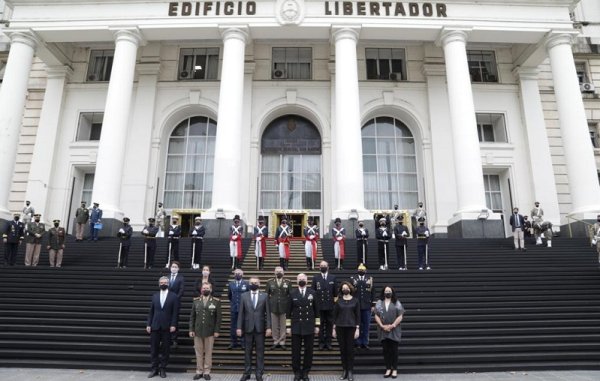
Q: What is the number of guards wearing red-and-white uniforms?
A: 5